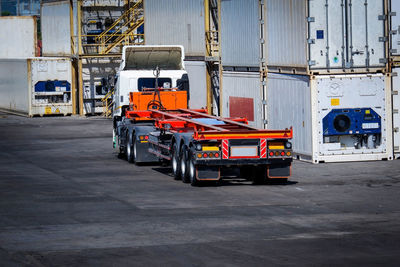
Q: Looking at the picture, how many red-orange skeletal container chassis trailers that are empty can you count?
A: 1